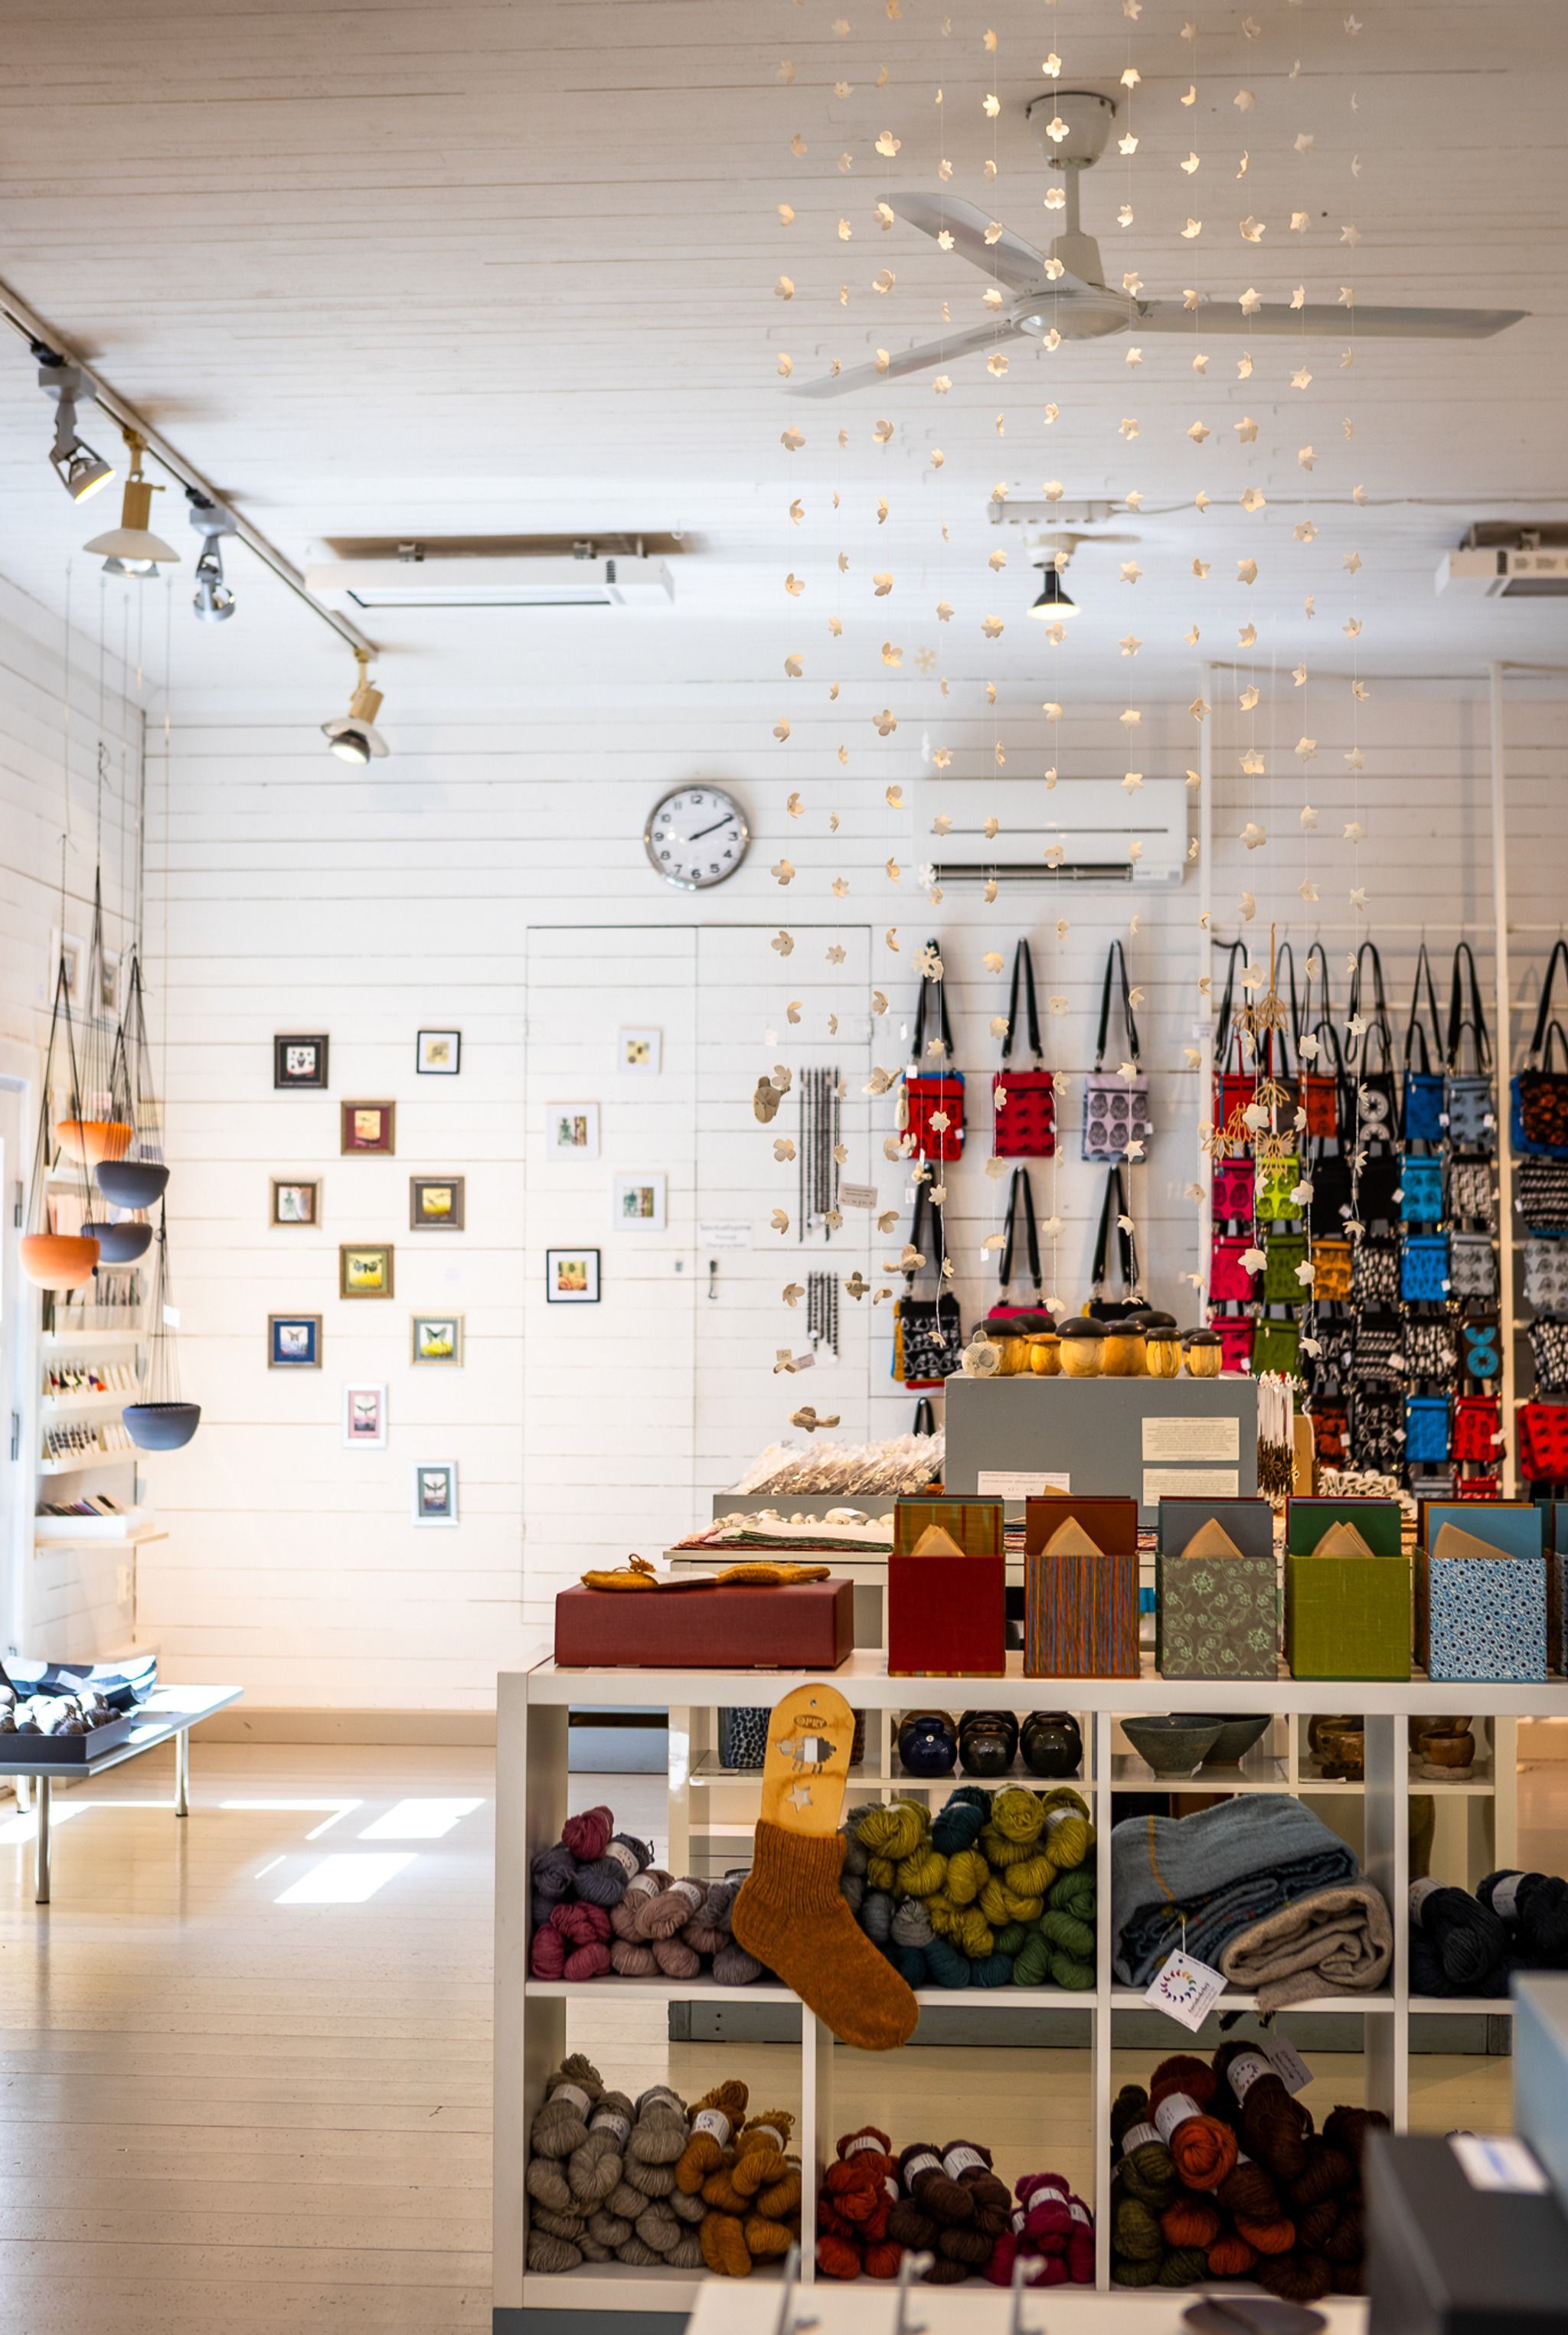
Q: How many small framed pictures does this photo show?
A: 14